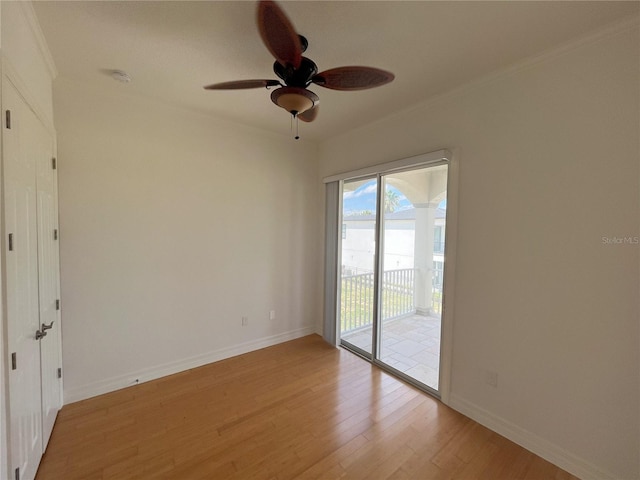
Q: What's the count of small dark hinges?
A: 8